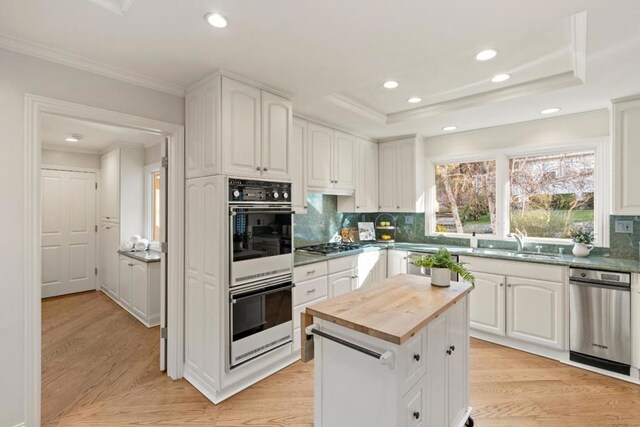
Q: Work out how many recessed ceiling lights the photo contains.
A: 8